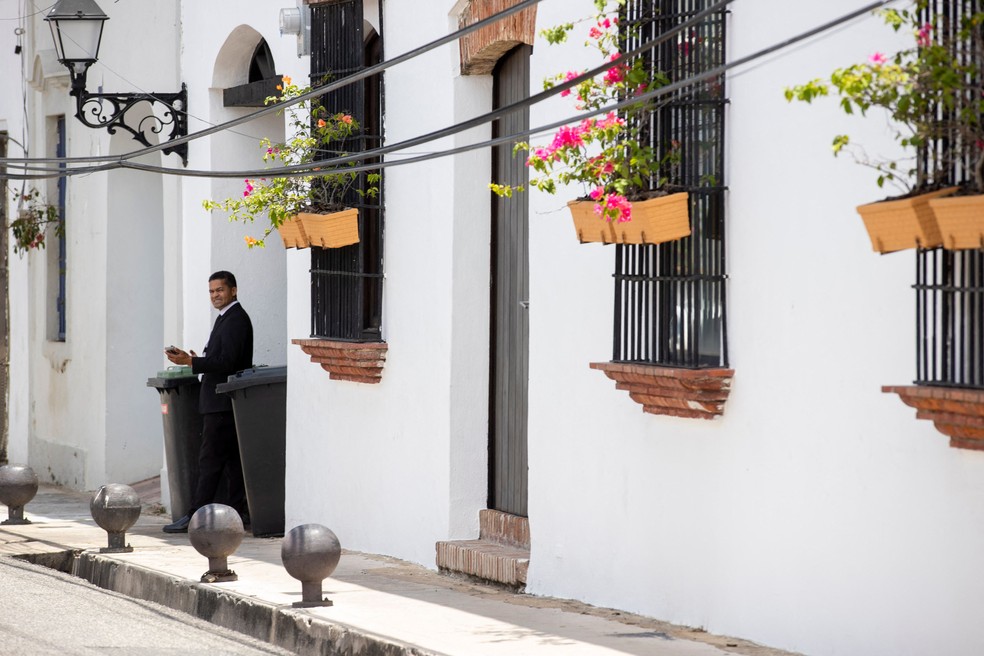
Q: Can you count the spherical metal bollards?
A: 4